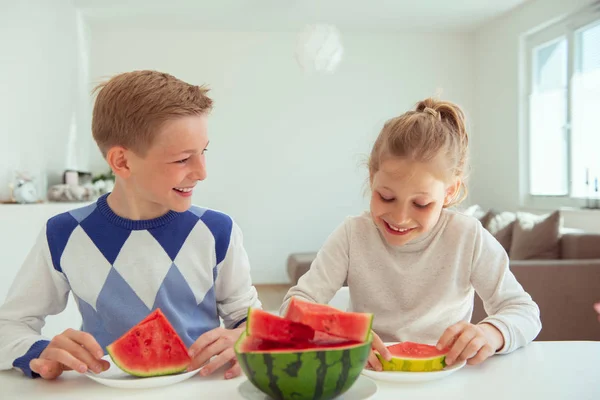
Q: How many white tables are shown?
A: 1